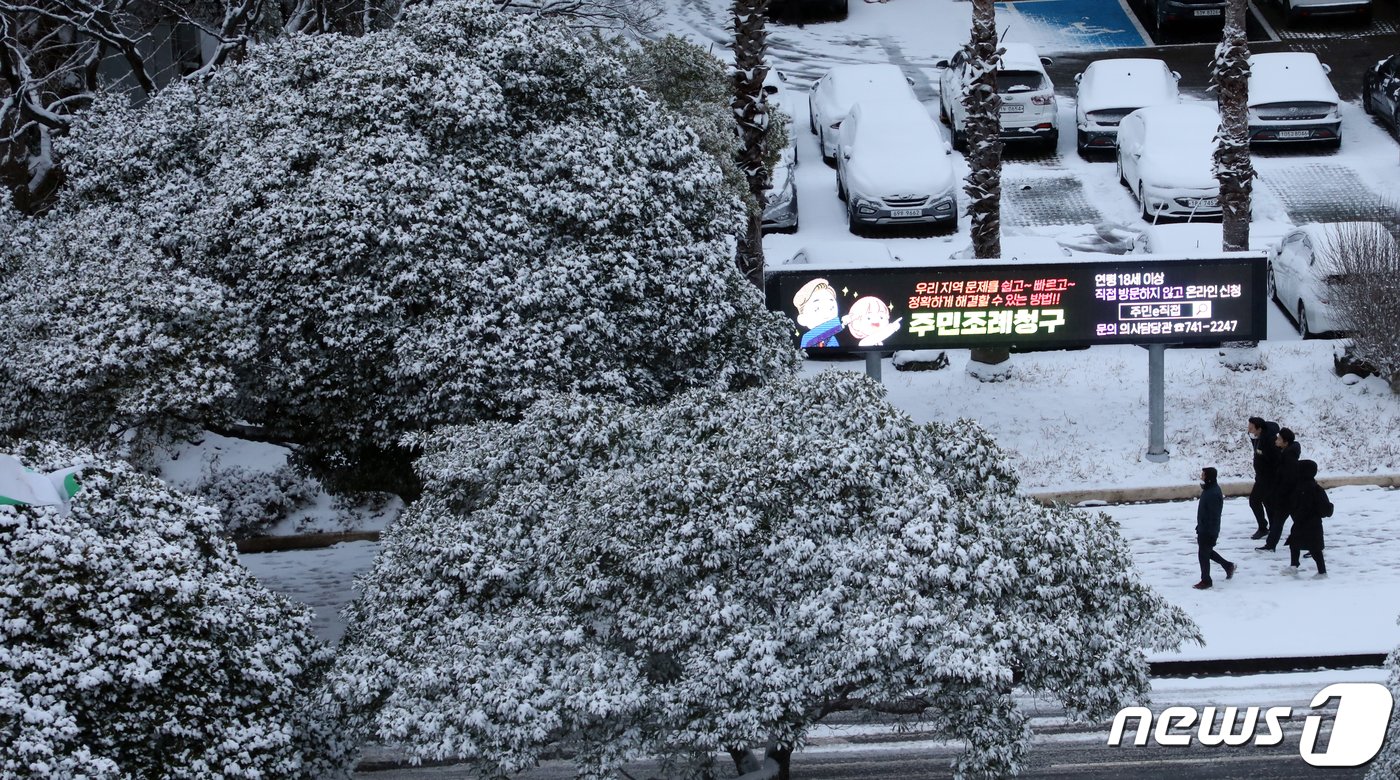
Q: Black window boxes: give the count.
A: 0